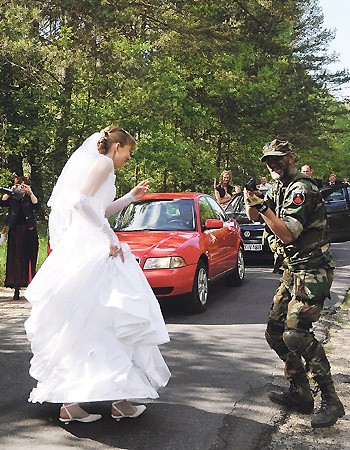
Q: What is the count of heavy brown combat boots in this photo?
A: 2